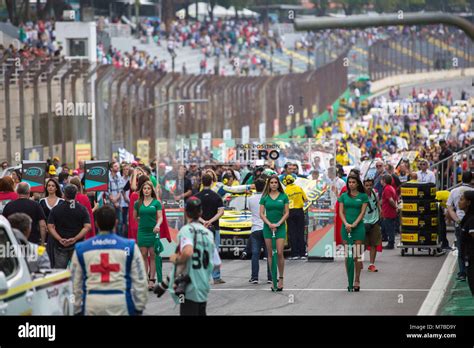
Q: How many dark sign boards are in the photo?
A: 2